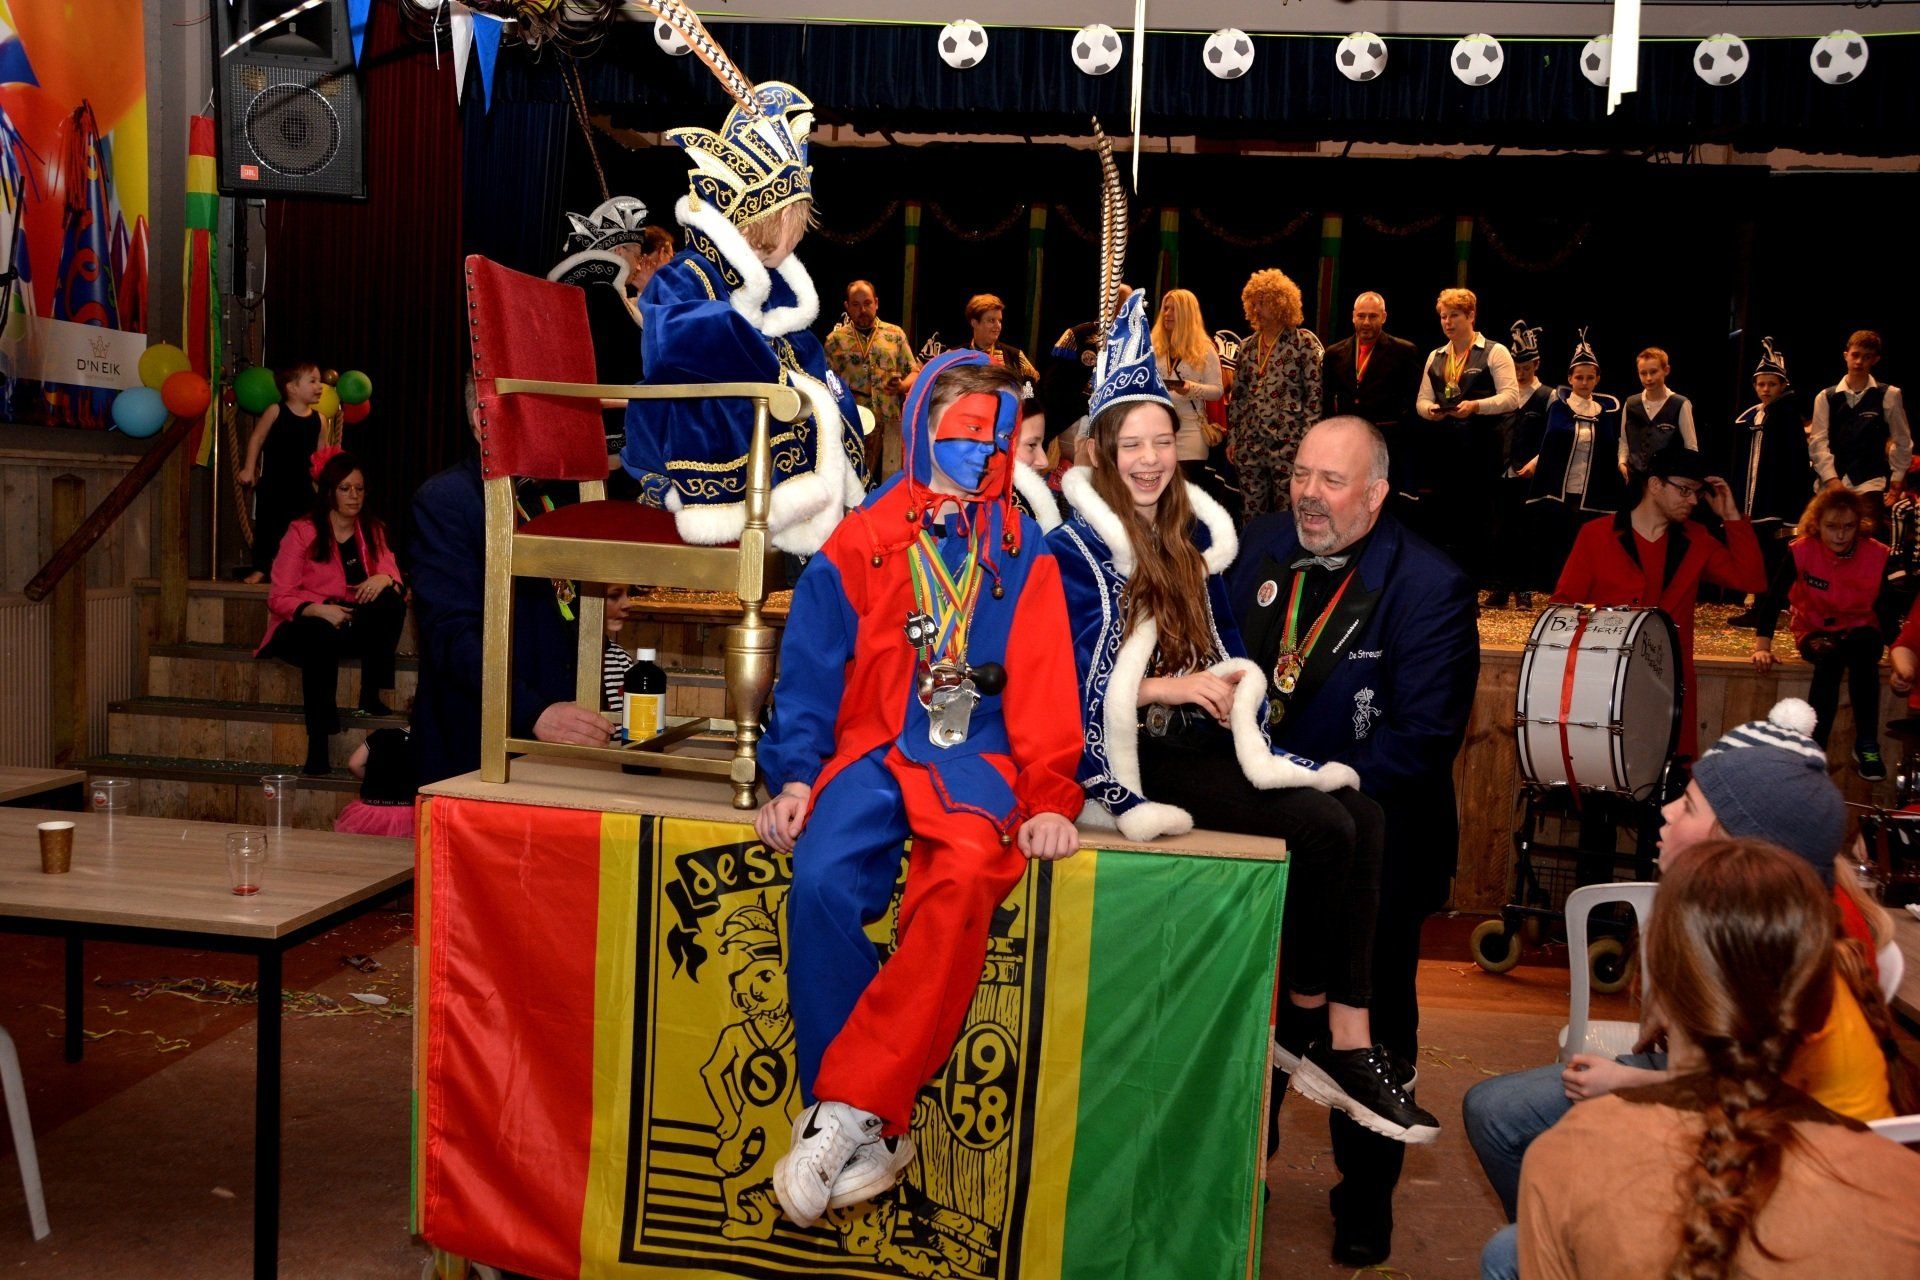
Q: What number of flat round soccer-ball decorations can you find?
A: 9